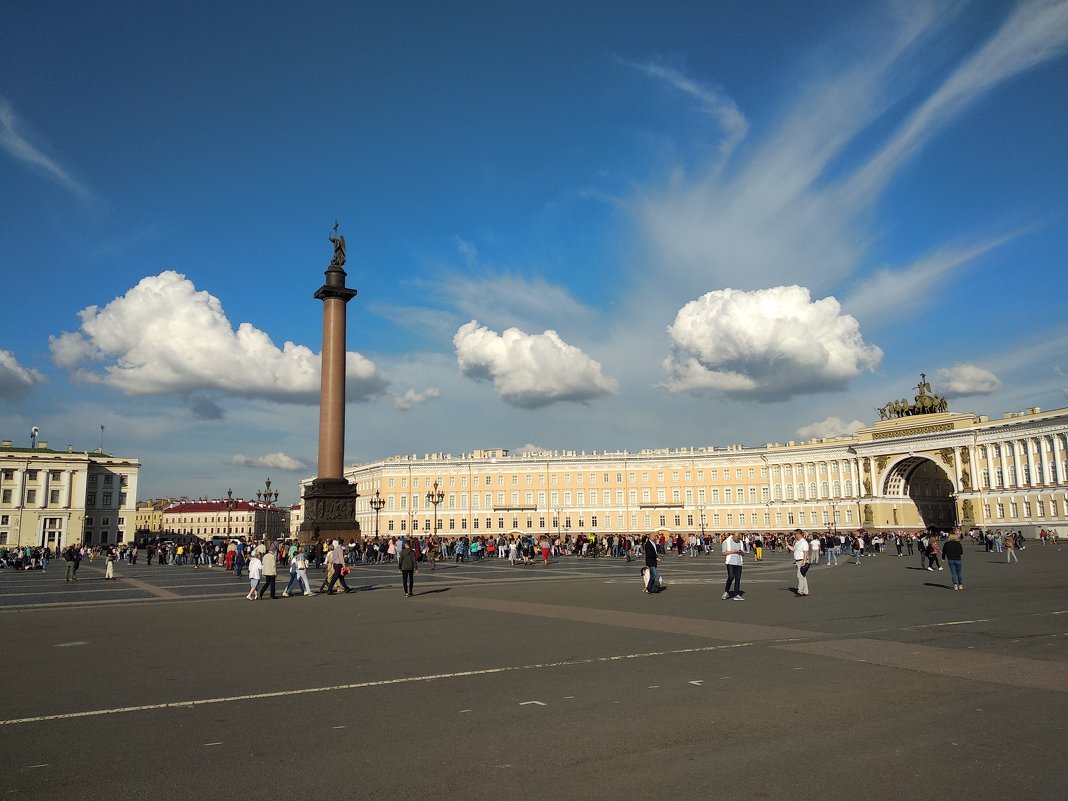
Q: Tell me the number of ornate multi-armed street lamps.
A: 4